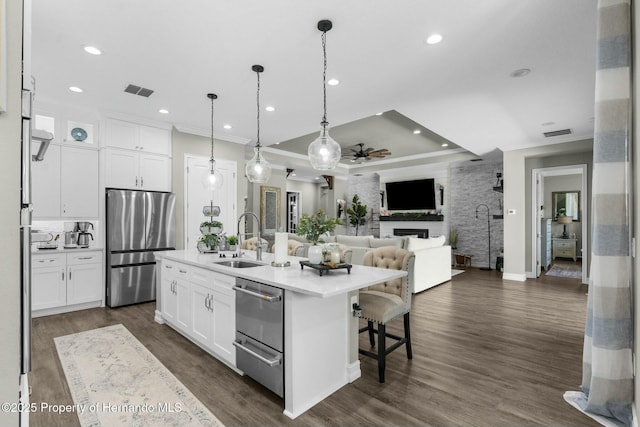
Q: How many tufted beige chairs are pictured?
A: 4